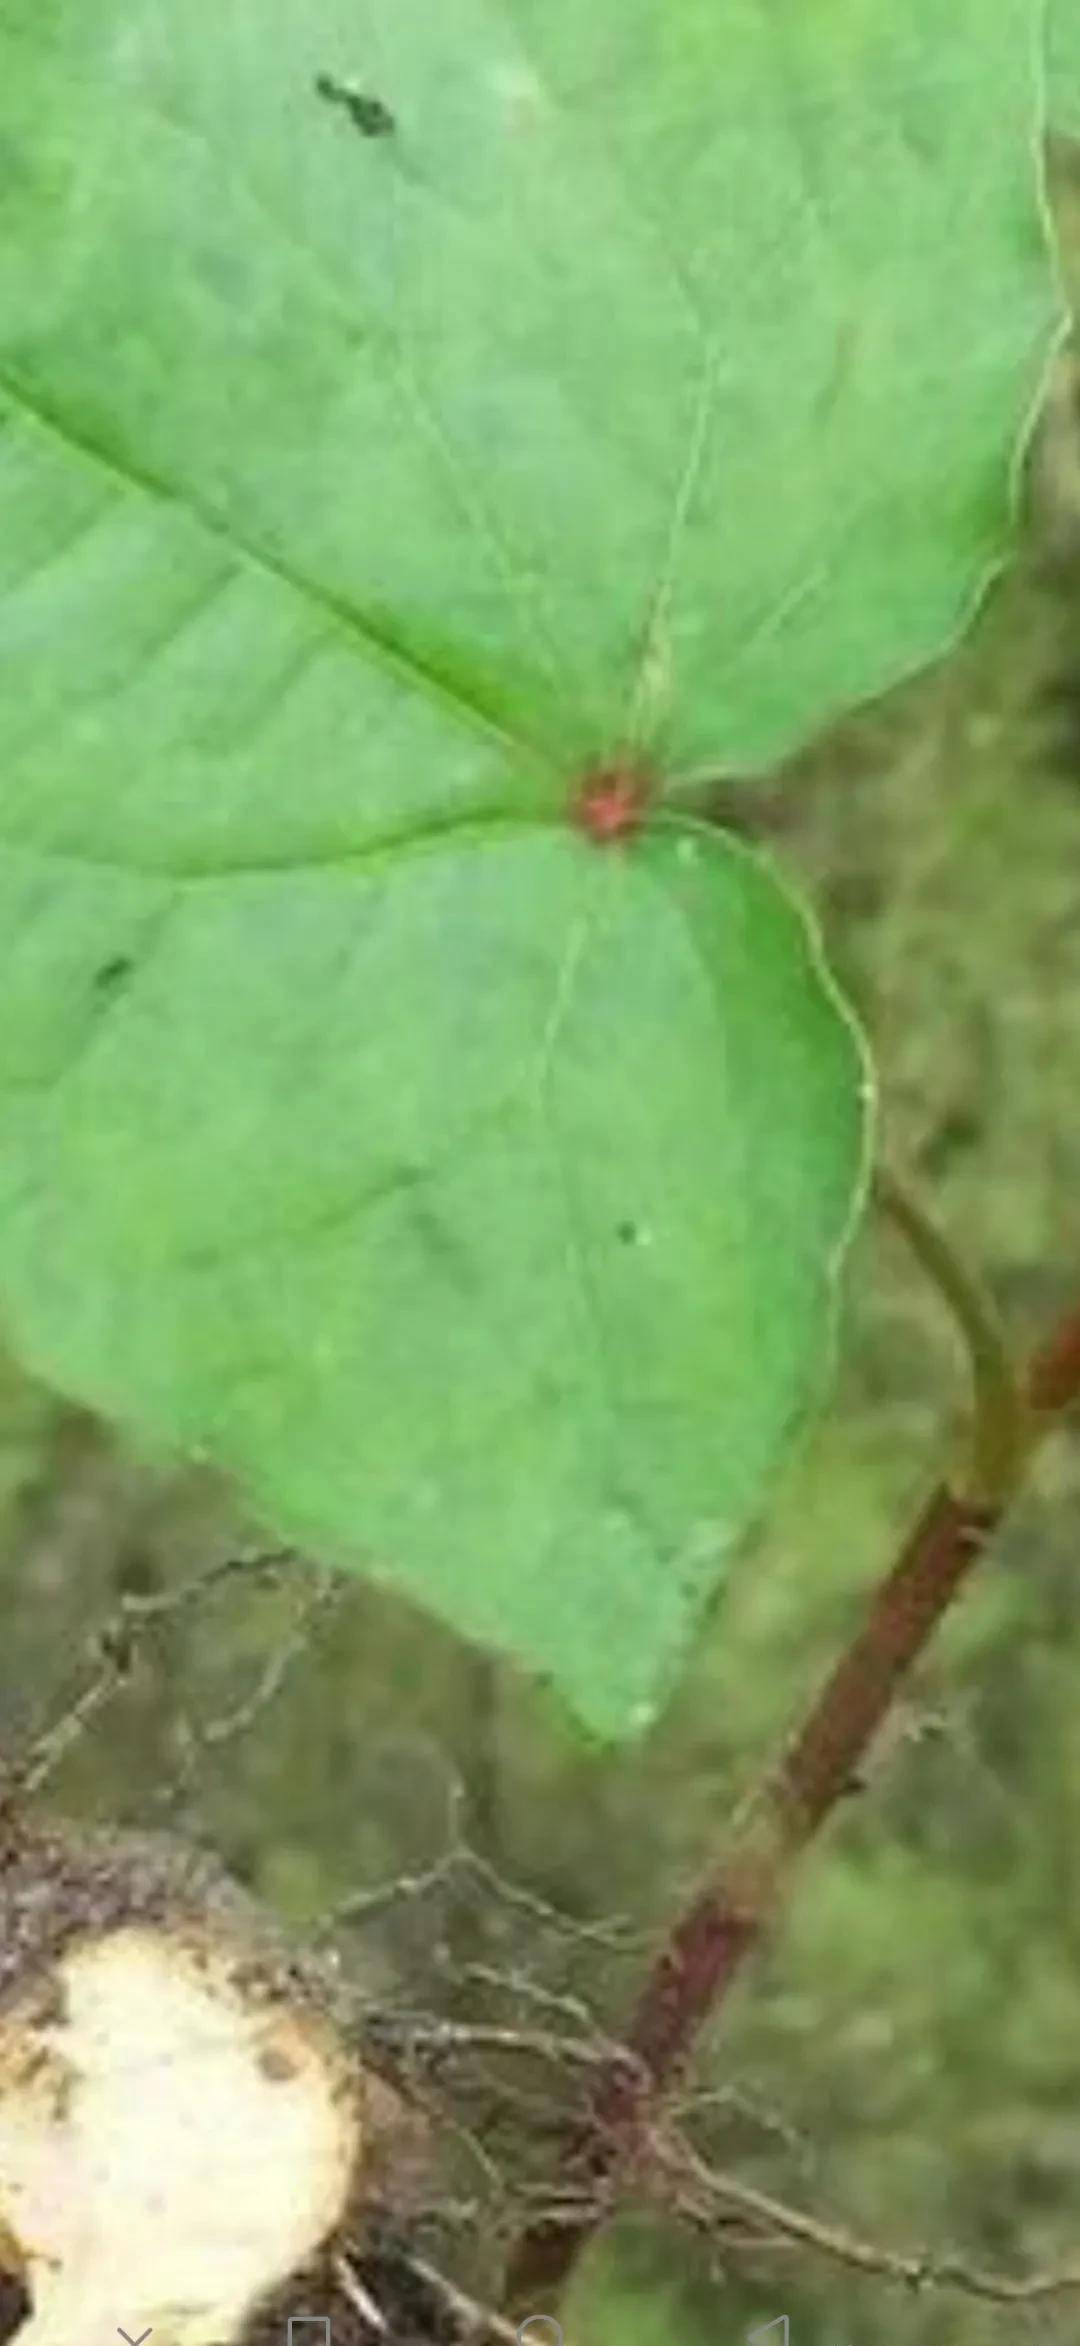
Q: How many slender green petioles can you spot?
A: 1